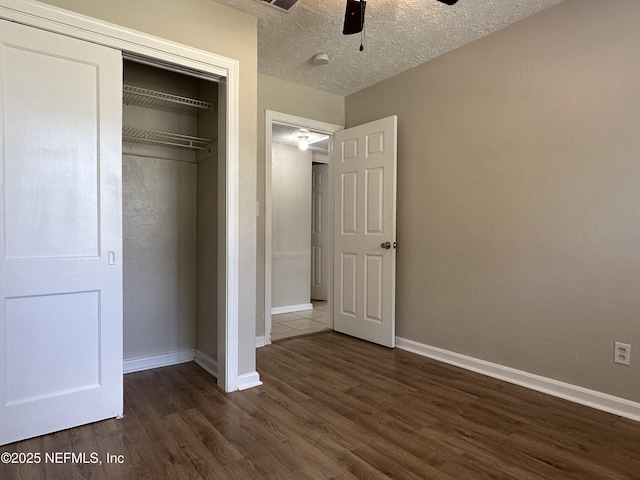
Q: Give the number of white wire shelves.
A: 2